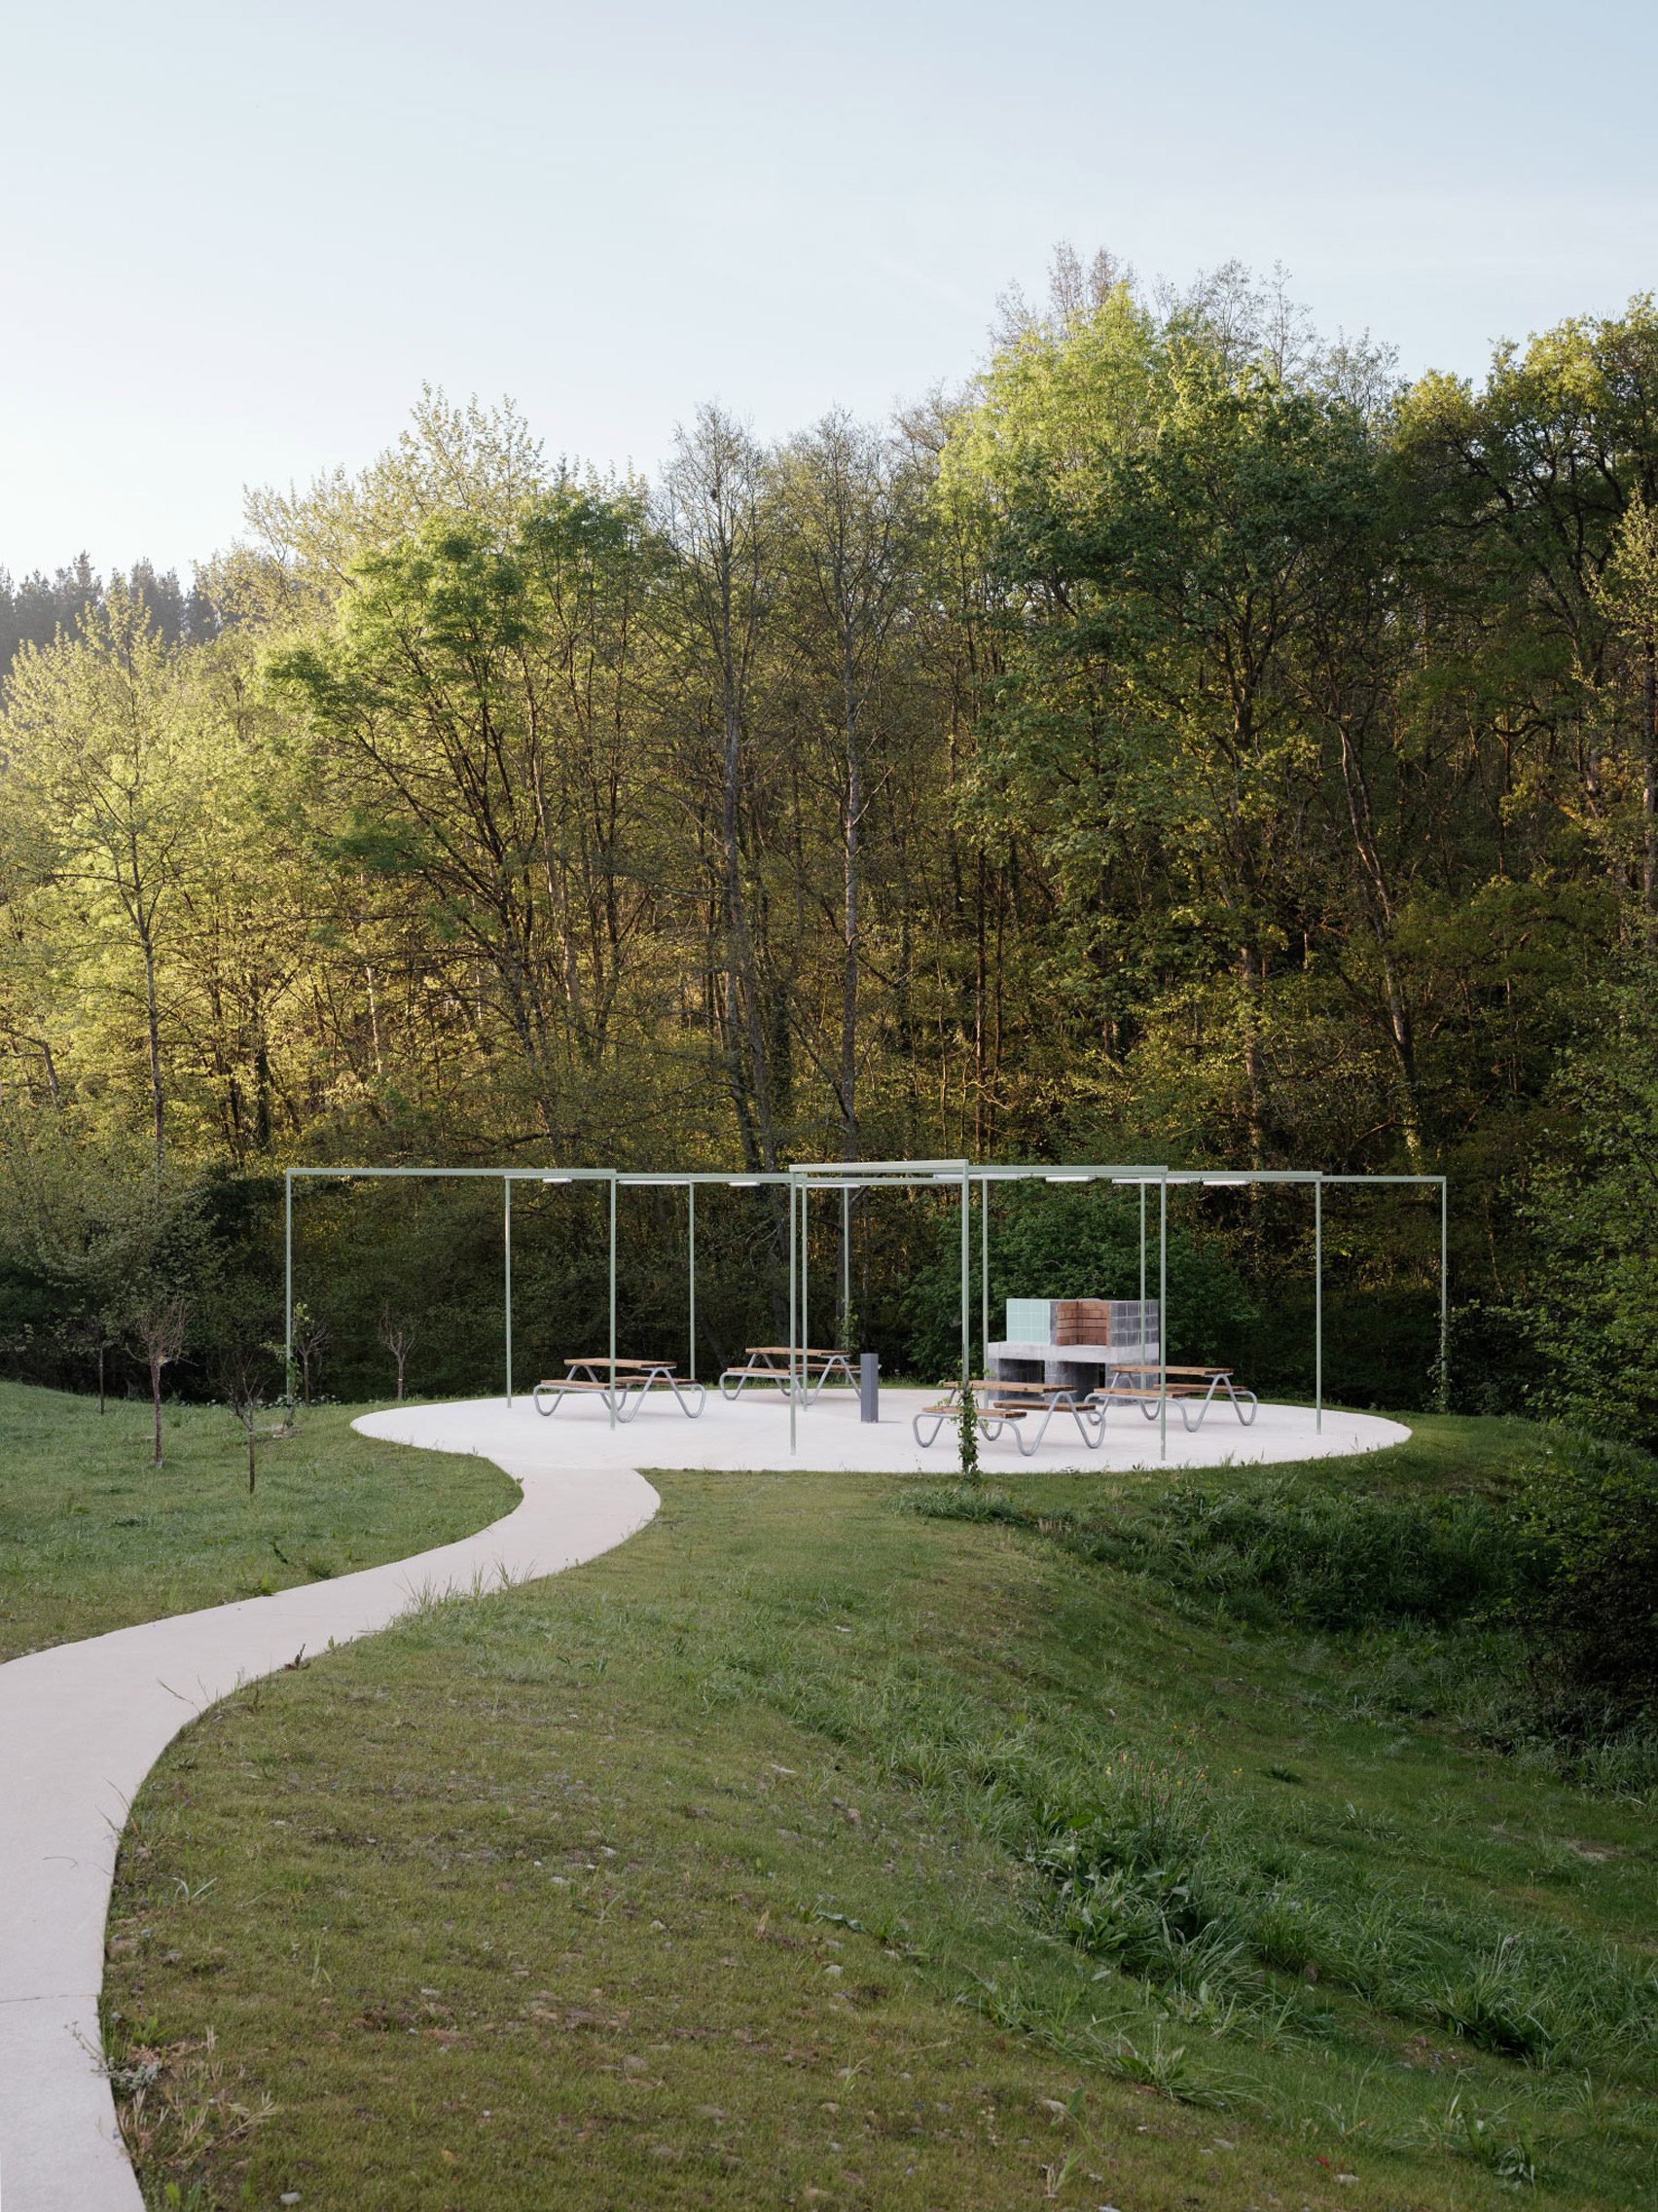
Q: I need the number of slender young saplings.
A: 5